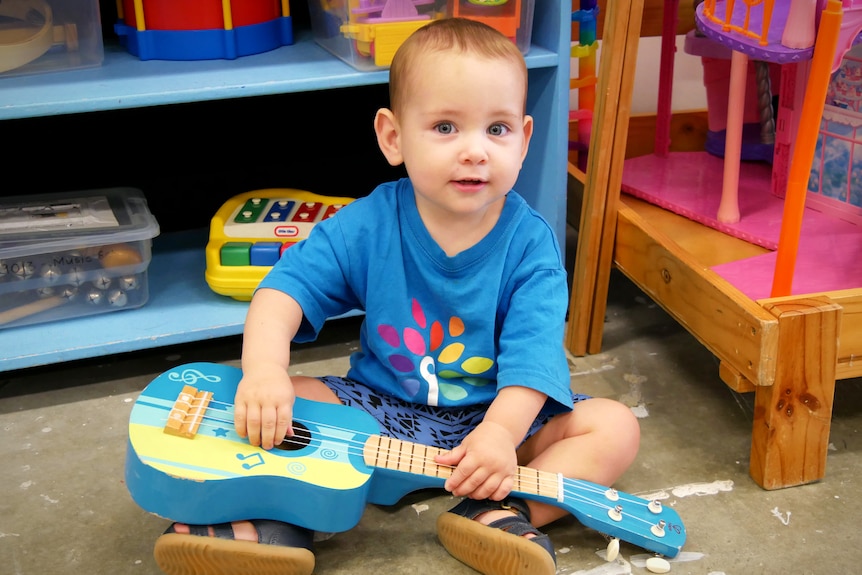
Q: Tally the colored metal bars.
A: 4